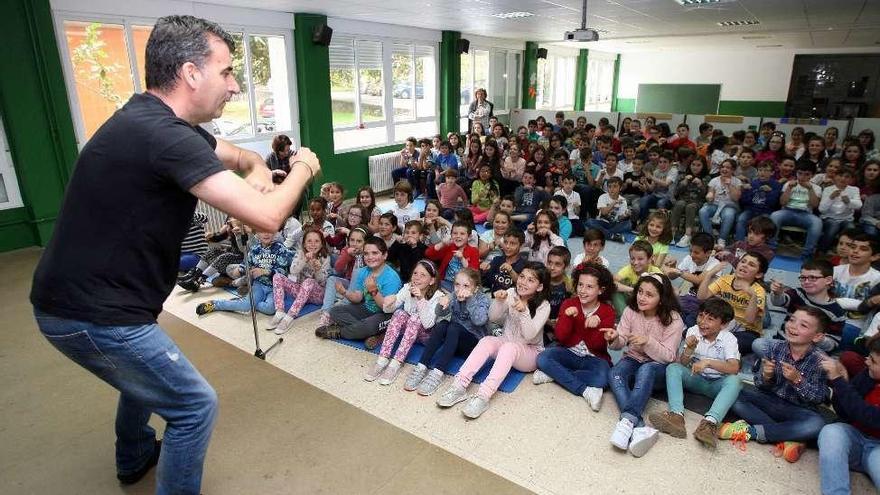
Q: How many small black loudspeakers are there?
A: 3